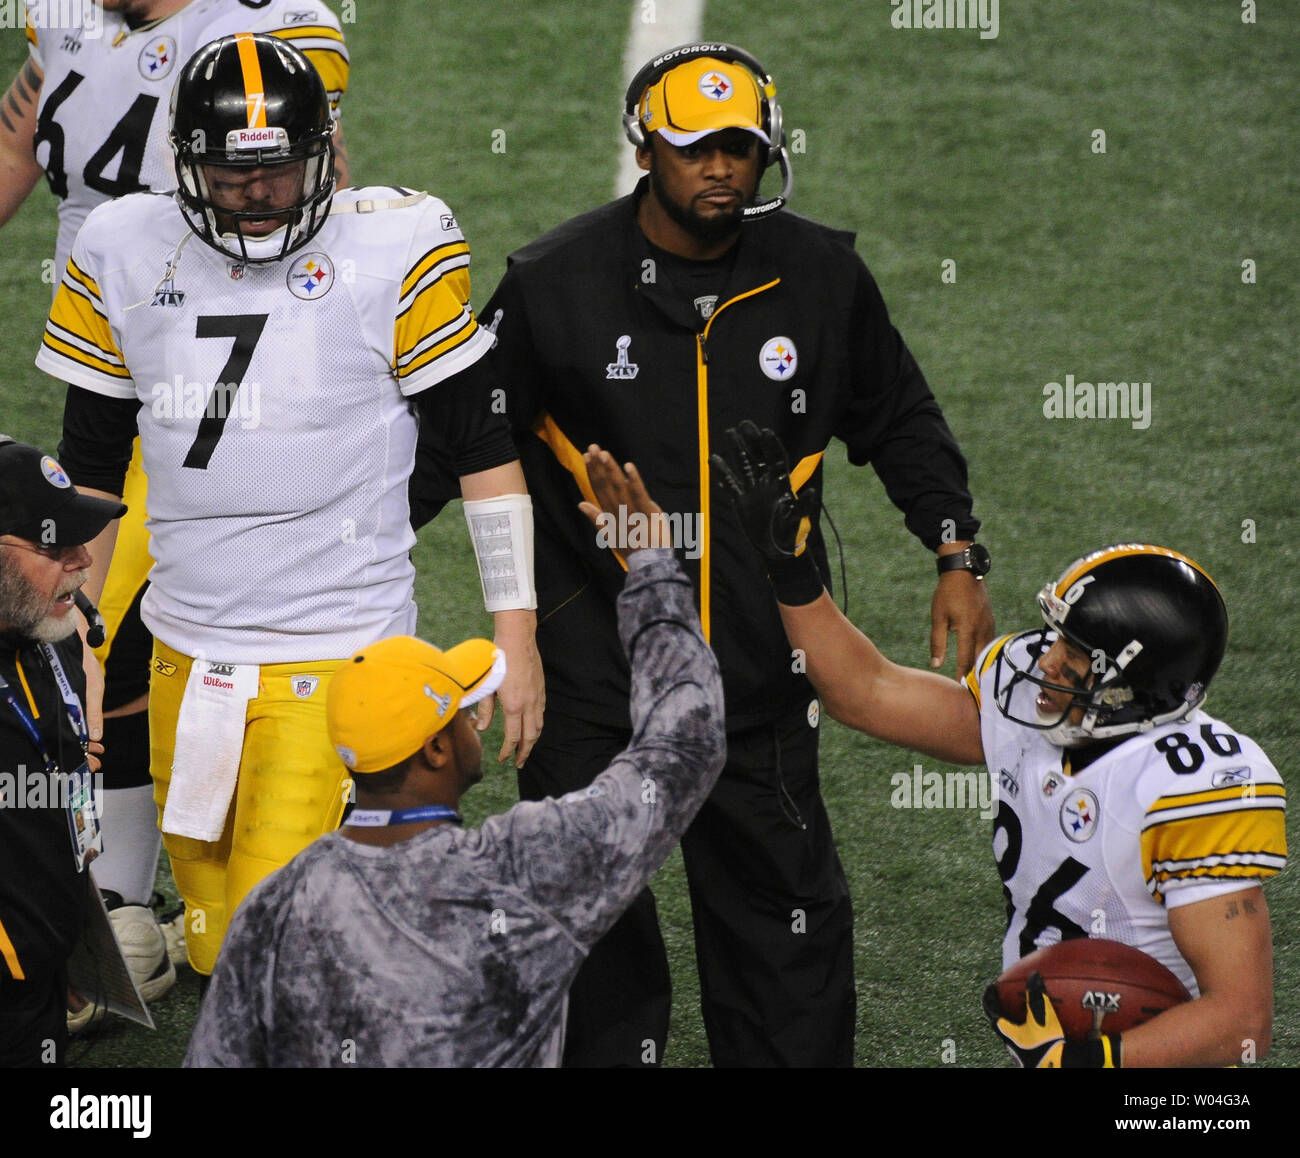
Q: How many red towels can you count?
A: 0